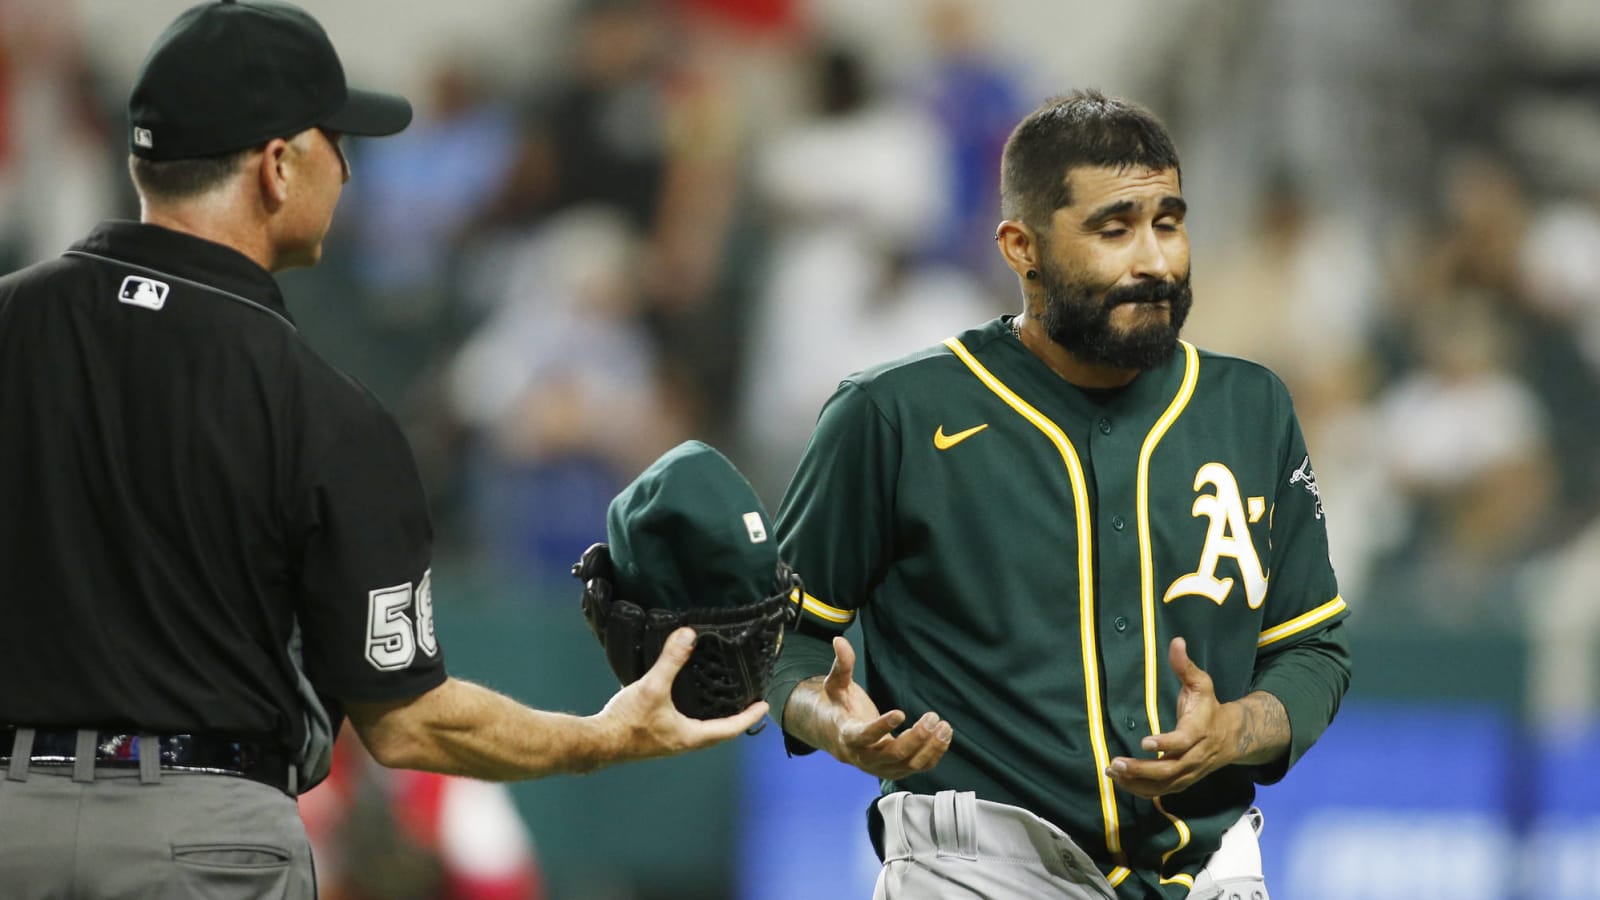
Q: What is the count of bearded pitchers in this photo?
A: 1